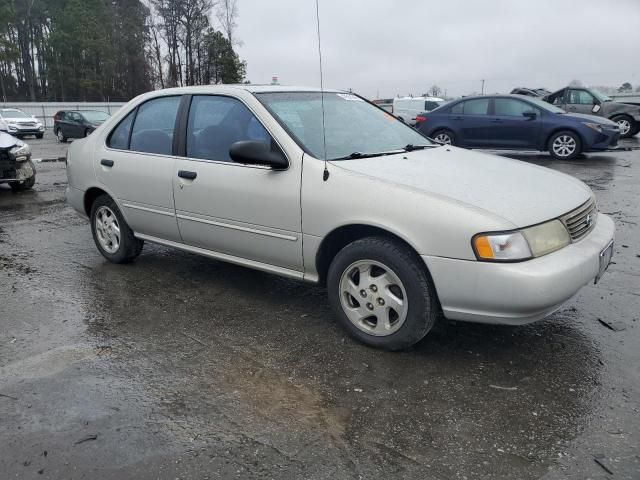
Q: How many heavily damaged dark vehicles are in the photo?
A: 1